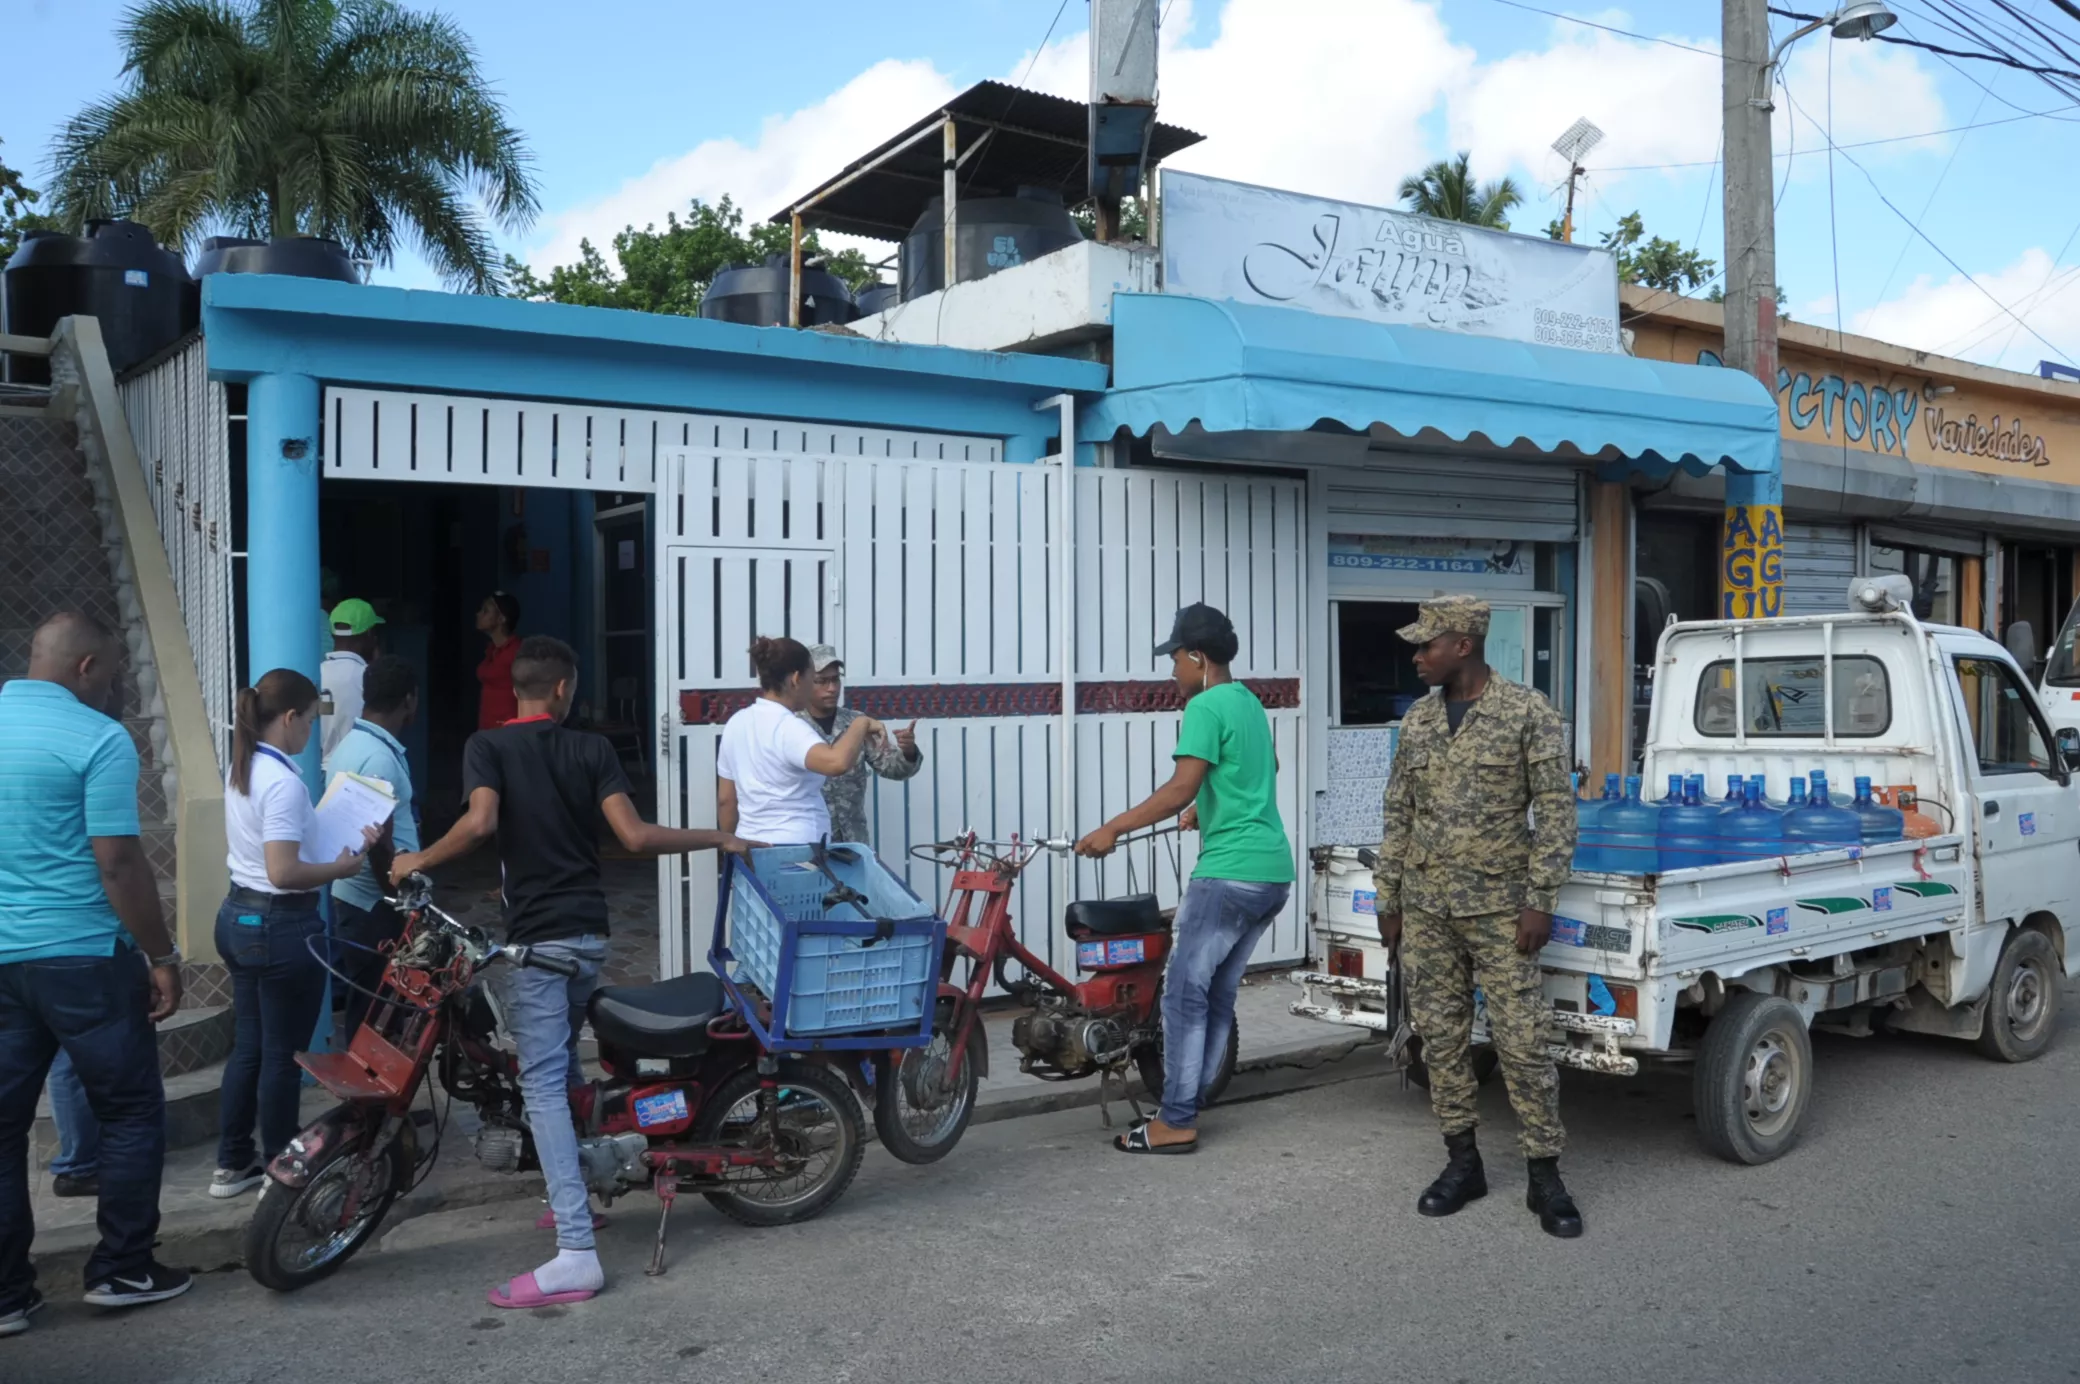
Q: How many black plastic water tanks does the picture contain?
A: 5